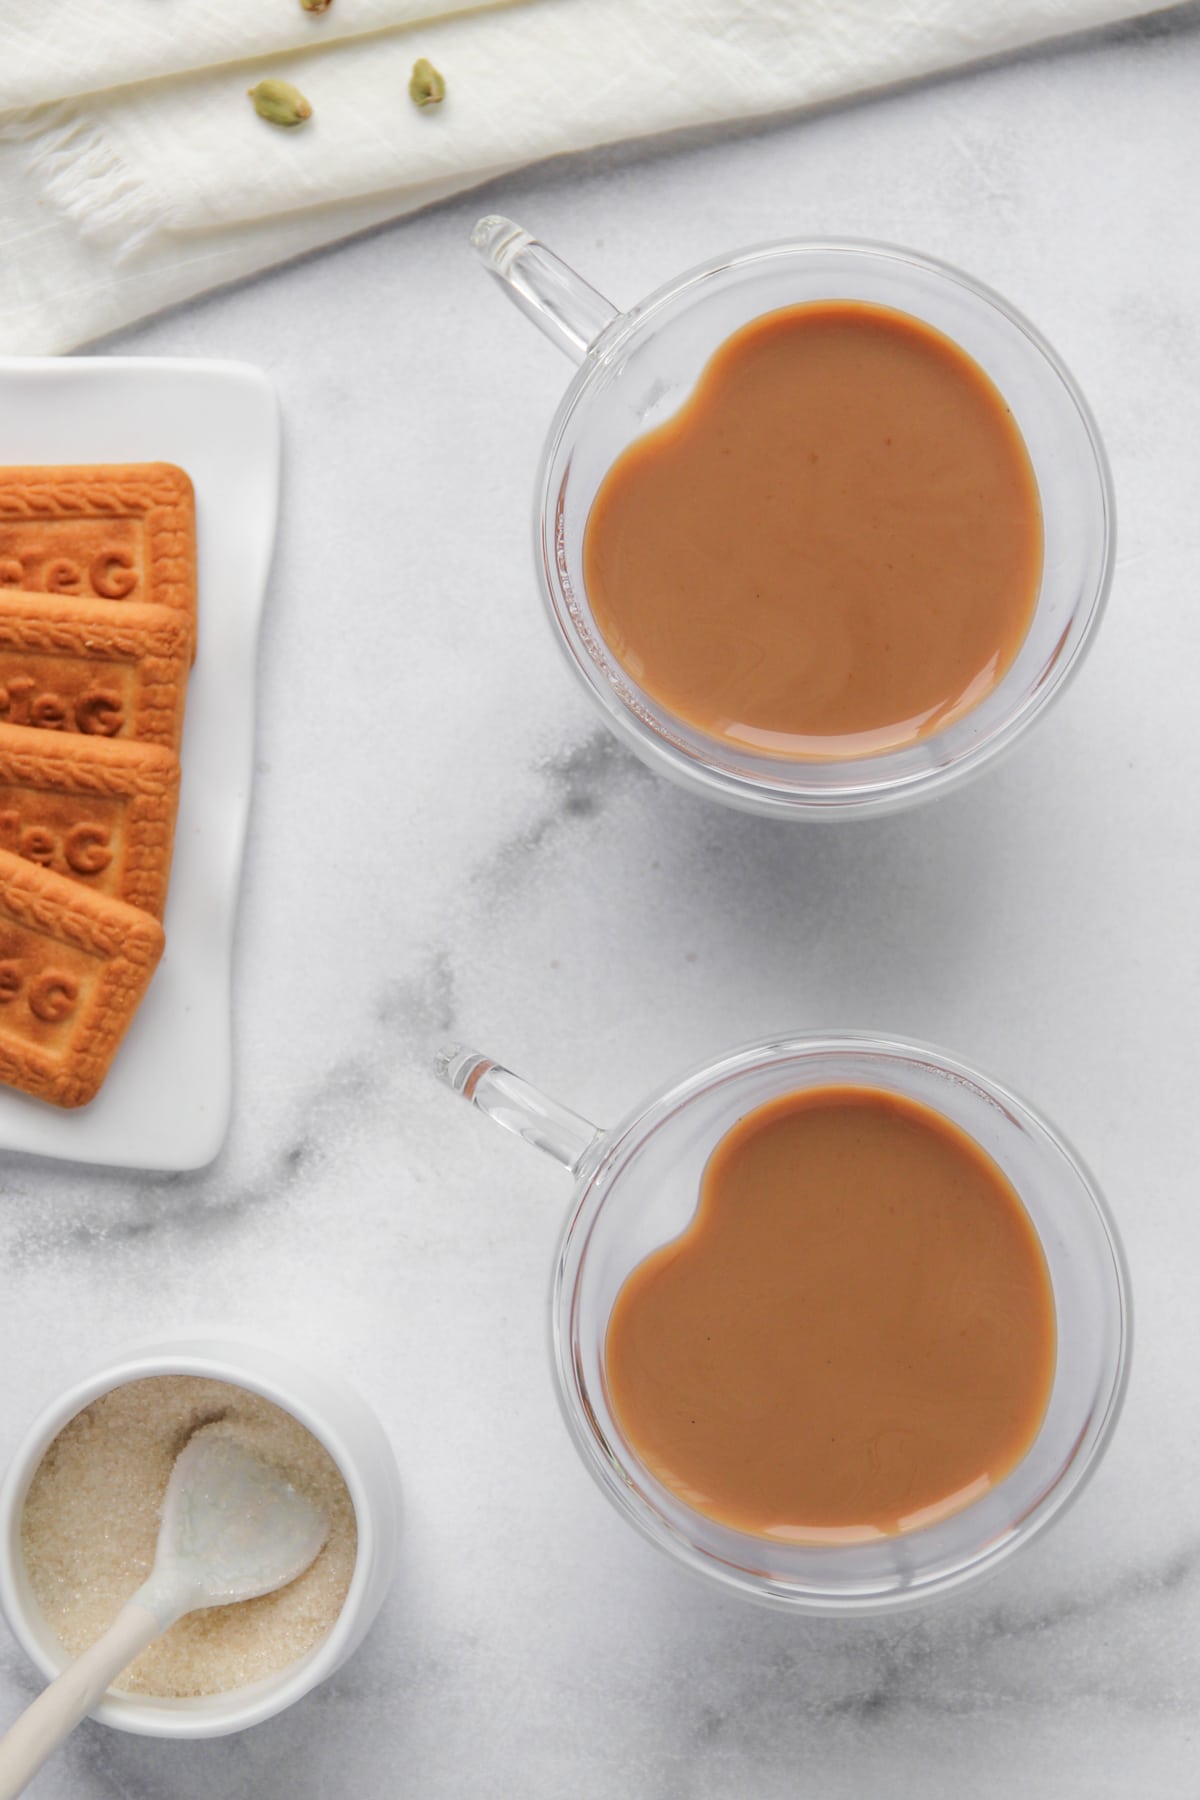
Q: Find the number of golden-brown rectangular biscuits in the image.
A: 4